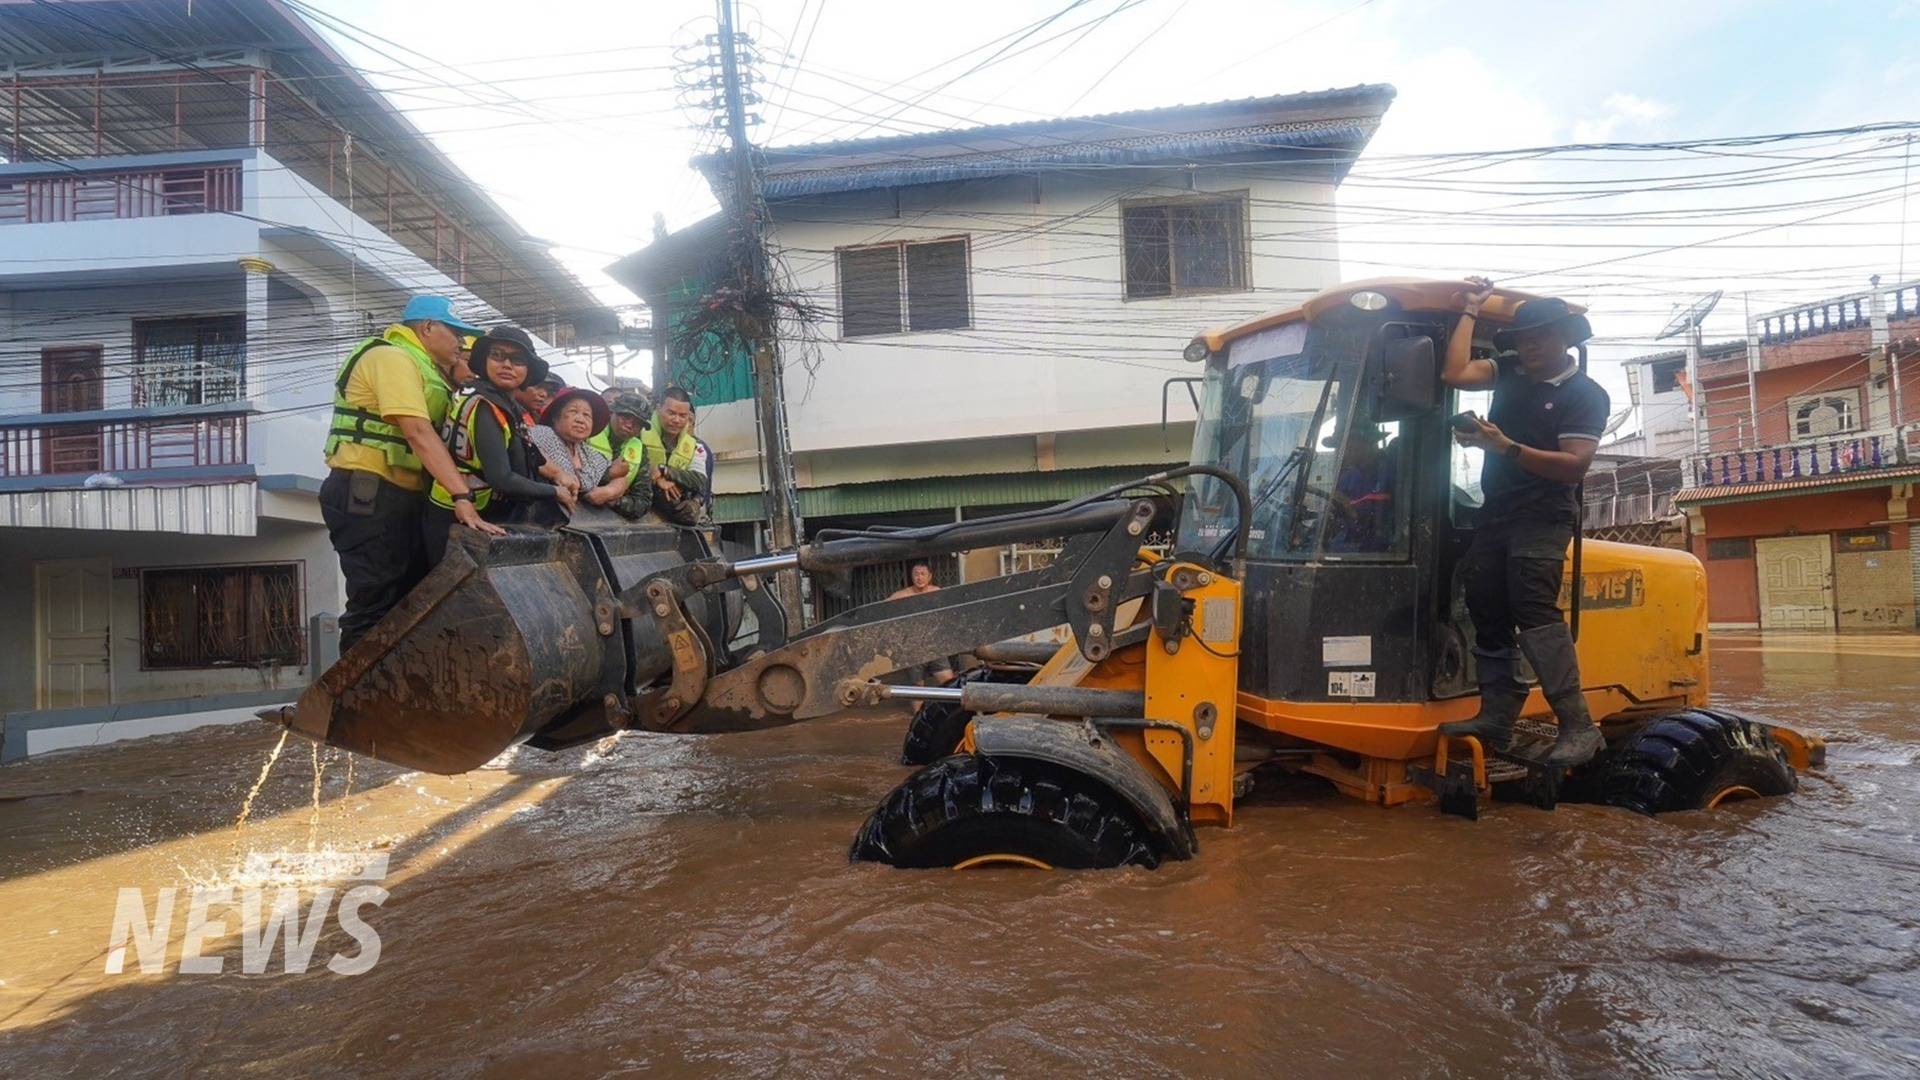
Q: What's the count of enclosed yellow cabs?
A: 1